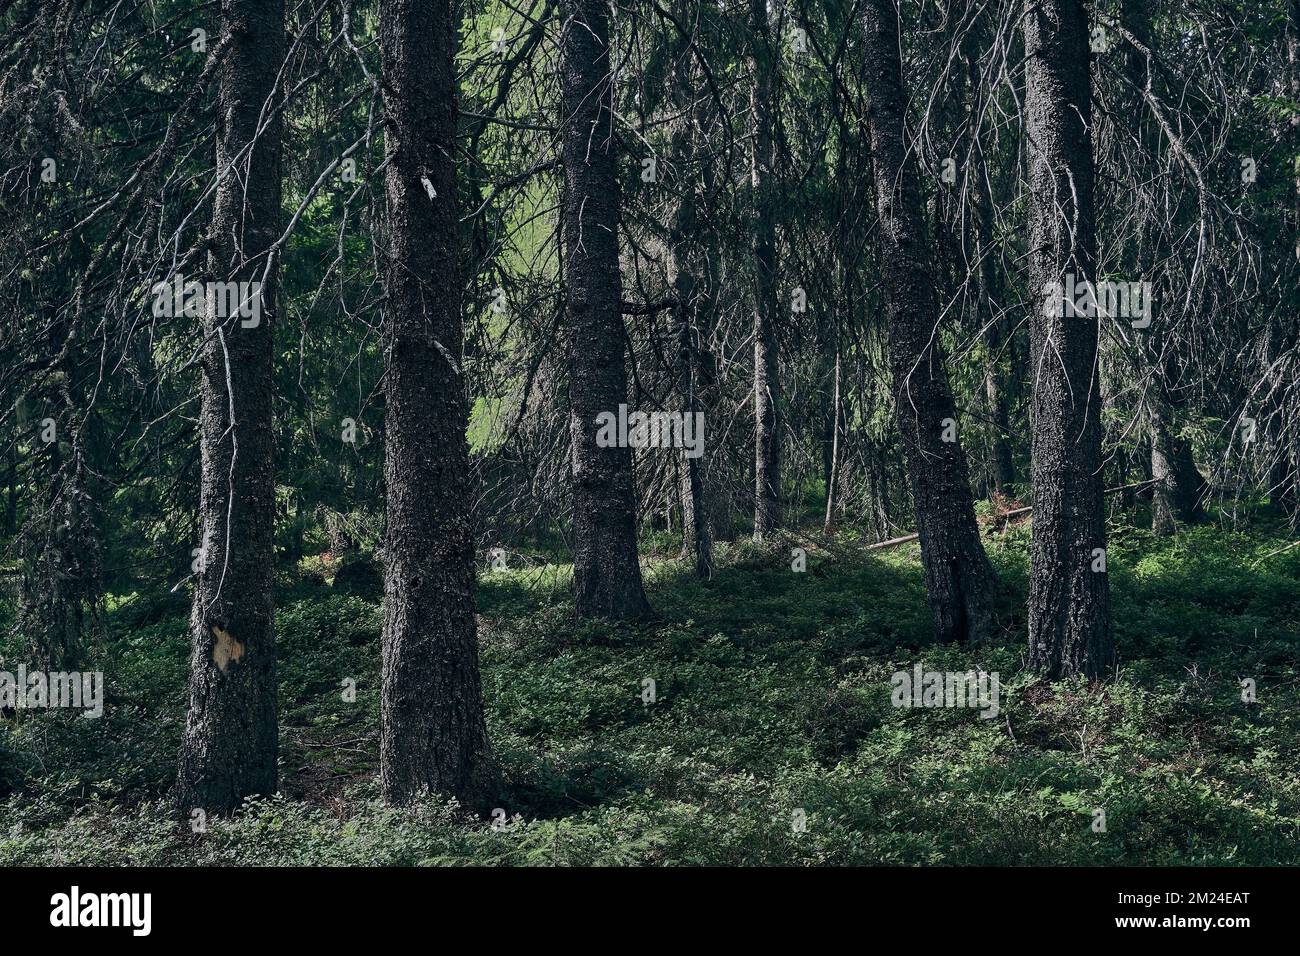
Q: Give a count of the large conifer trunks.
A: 5